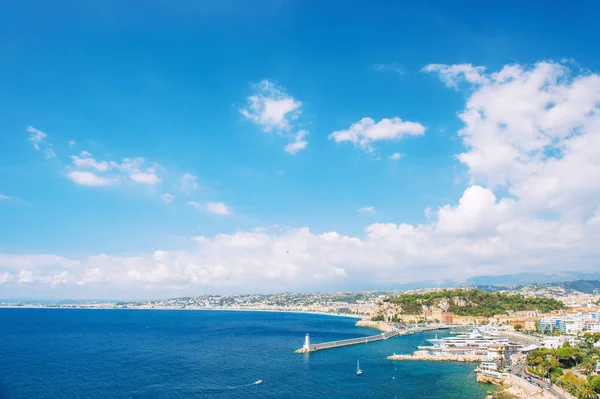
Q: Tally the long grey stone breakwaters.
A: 1